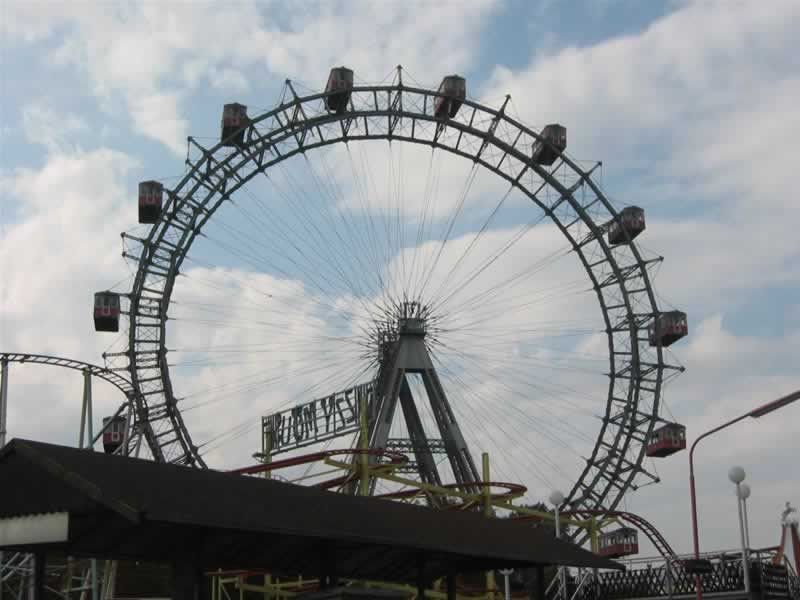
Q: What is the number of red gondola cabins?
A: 11